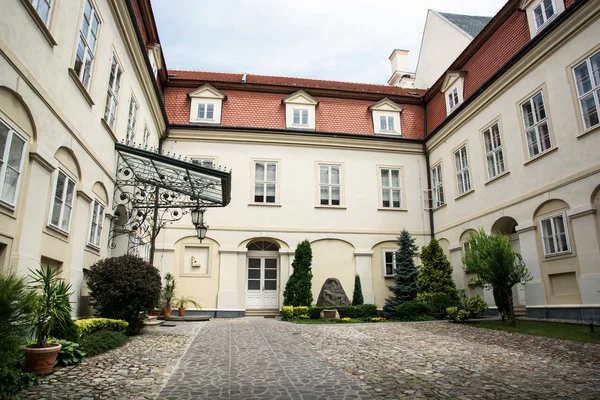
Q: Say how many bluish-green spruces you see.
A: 1